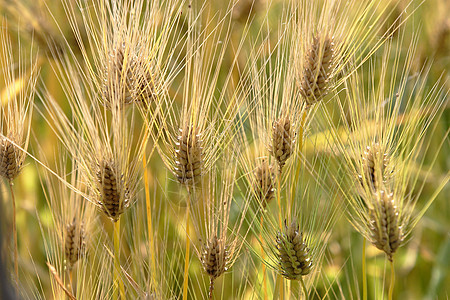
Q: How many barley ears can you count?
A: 13